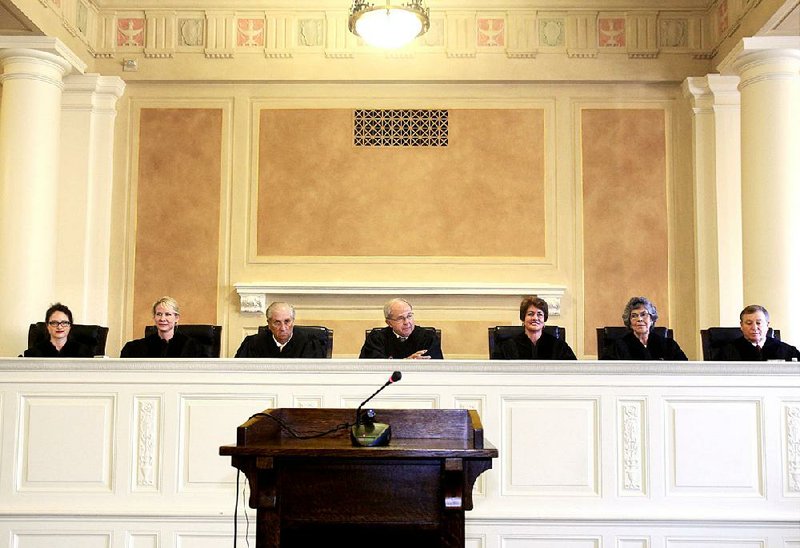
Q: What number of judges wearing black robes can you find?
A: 7